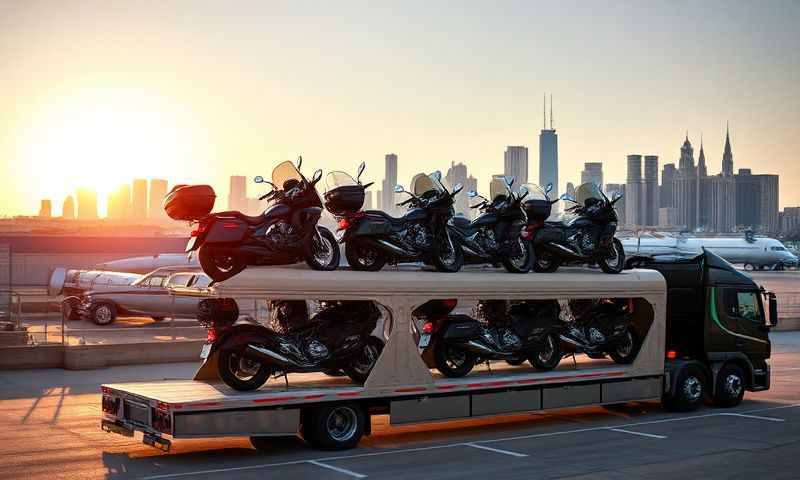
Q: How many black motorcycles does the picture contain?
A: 7